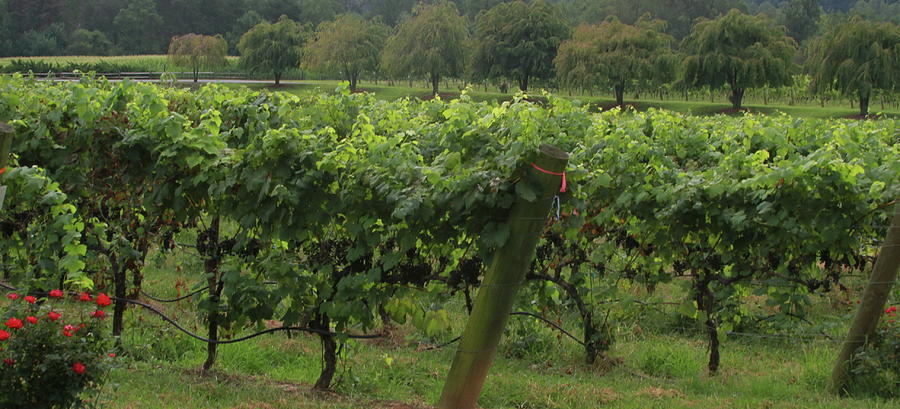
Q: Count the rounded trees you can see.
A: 8